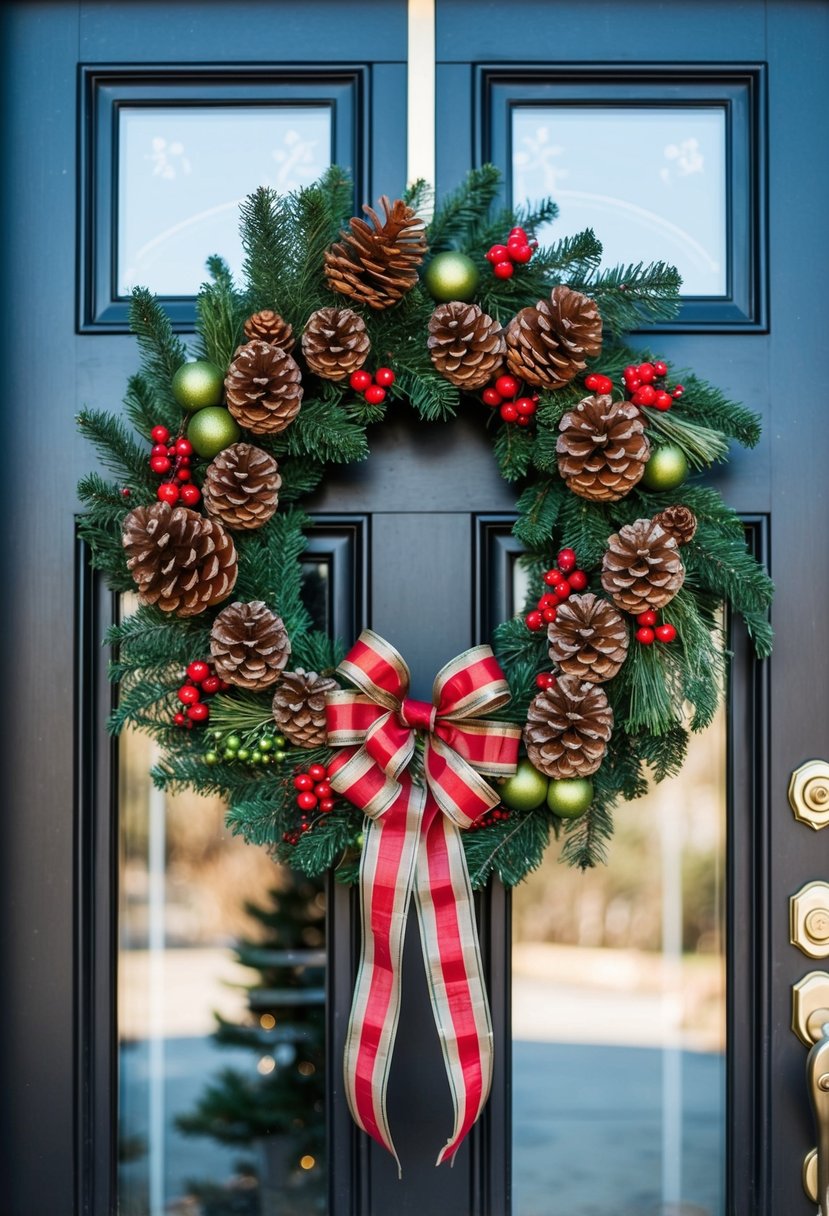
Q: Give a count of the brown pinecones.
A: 15